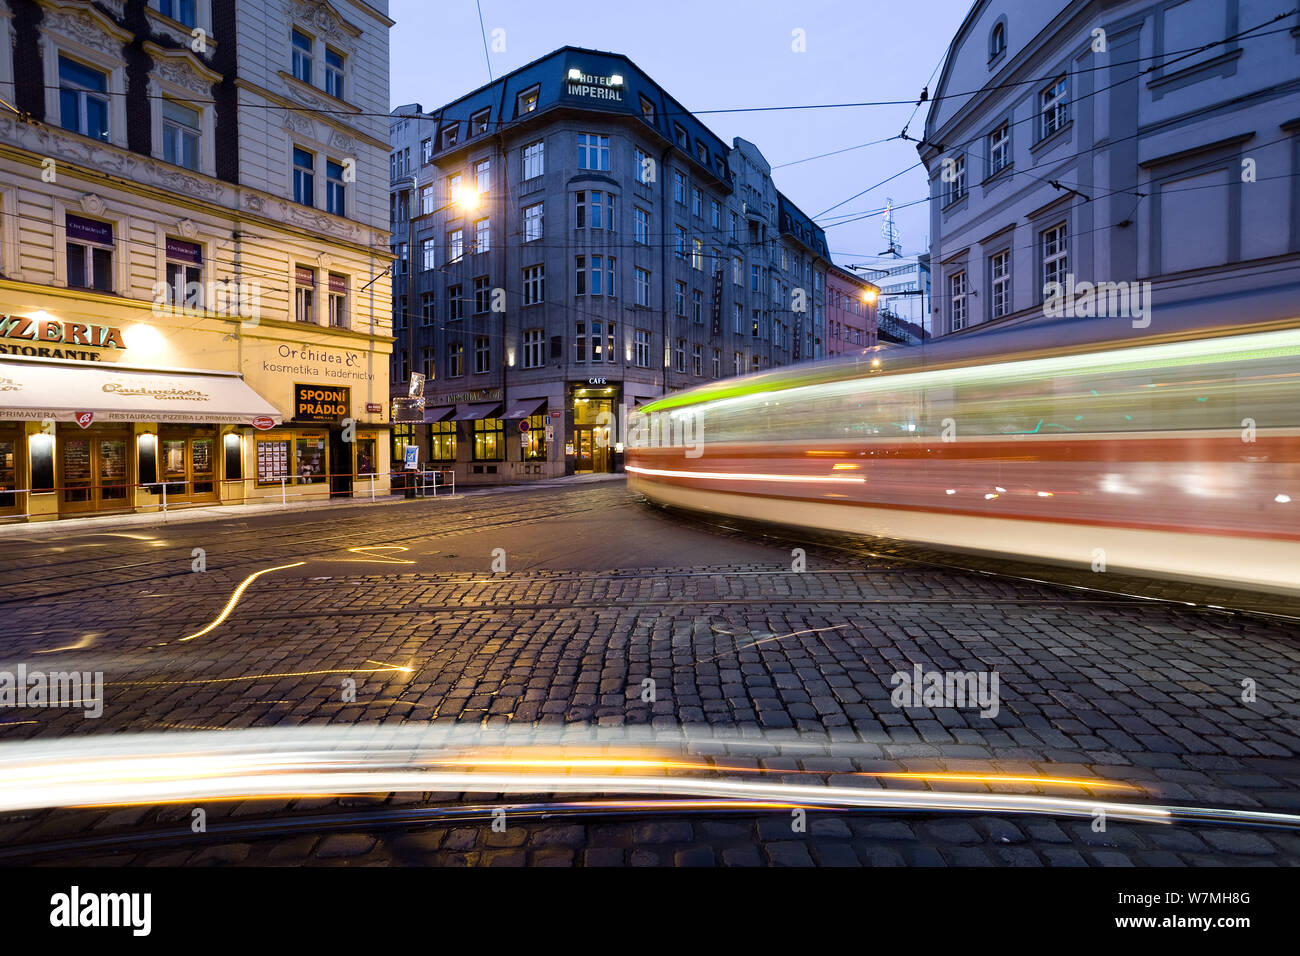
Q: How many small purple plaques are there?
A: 4